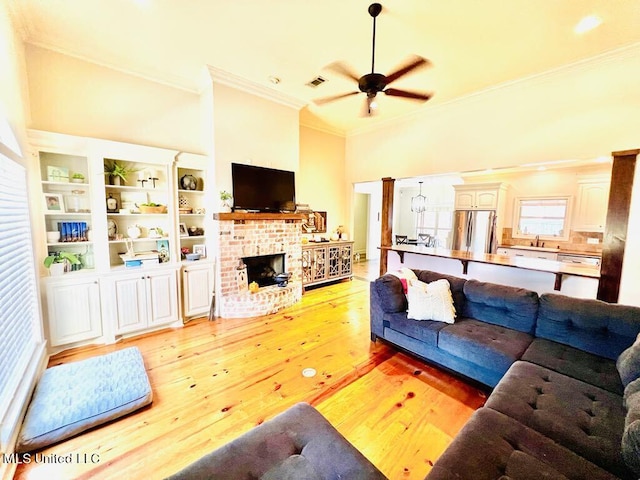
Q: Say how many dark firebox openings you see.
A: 1